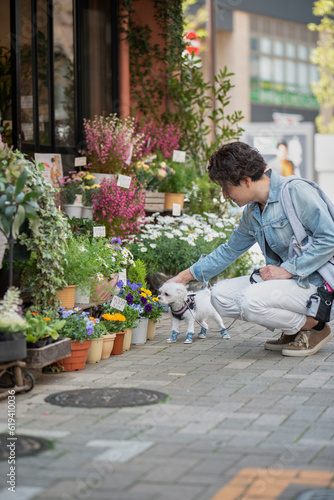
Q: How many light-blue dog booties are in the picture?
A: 4